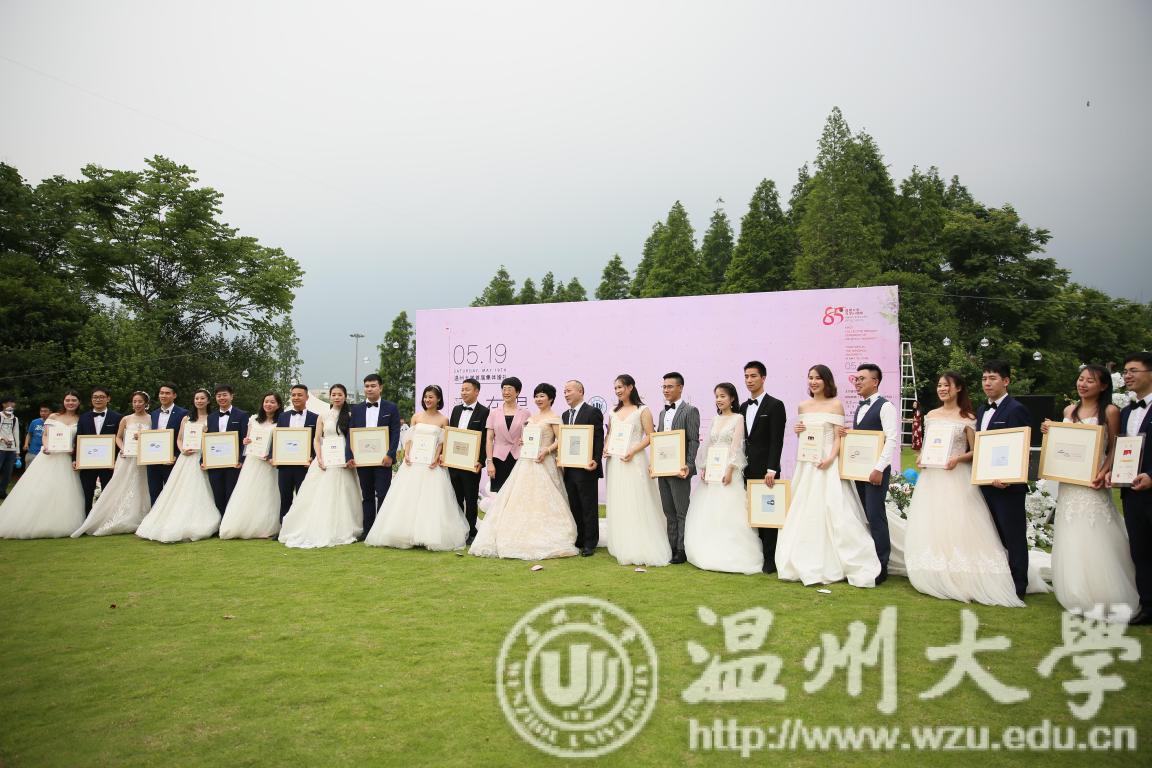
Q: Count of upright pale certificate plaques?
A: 12